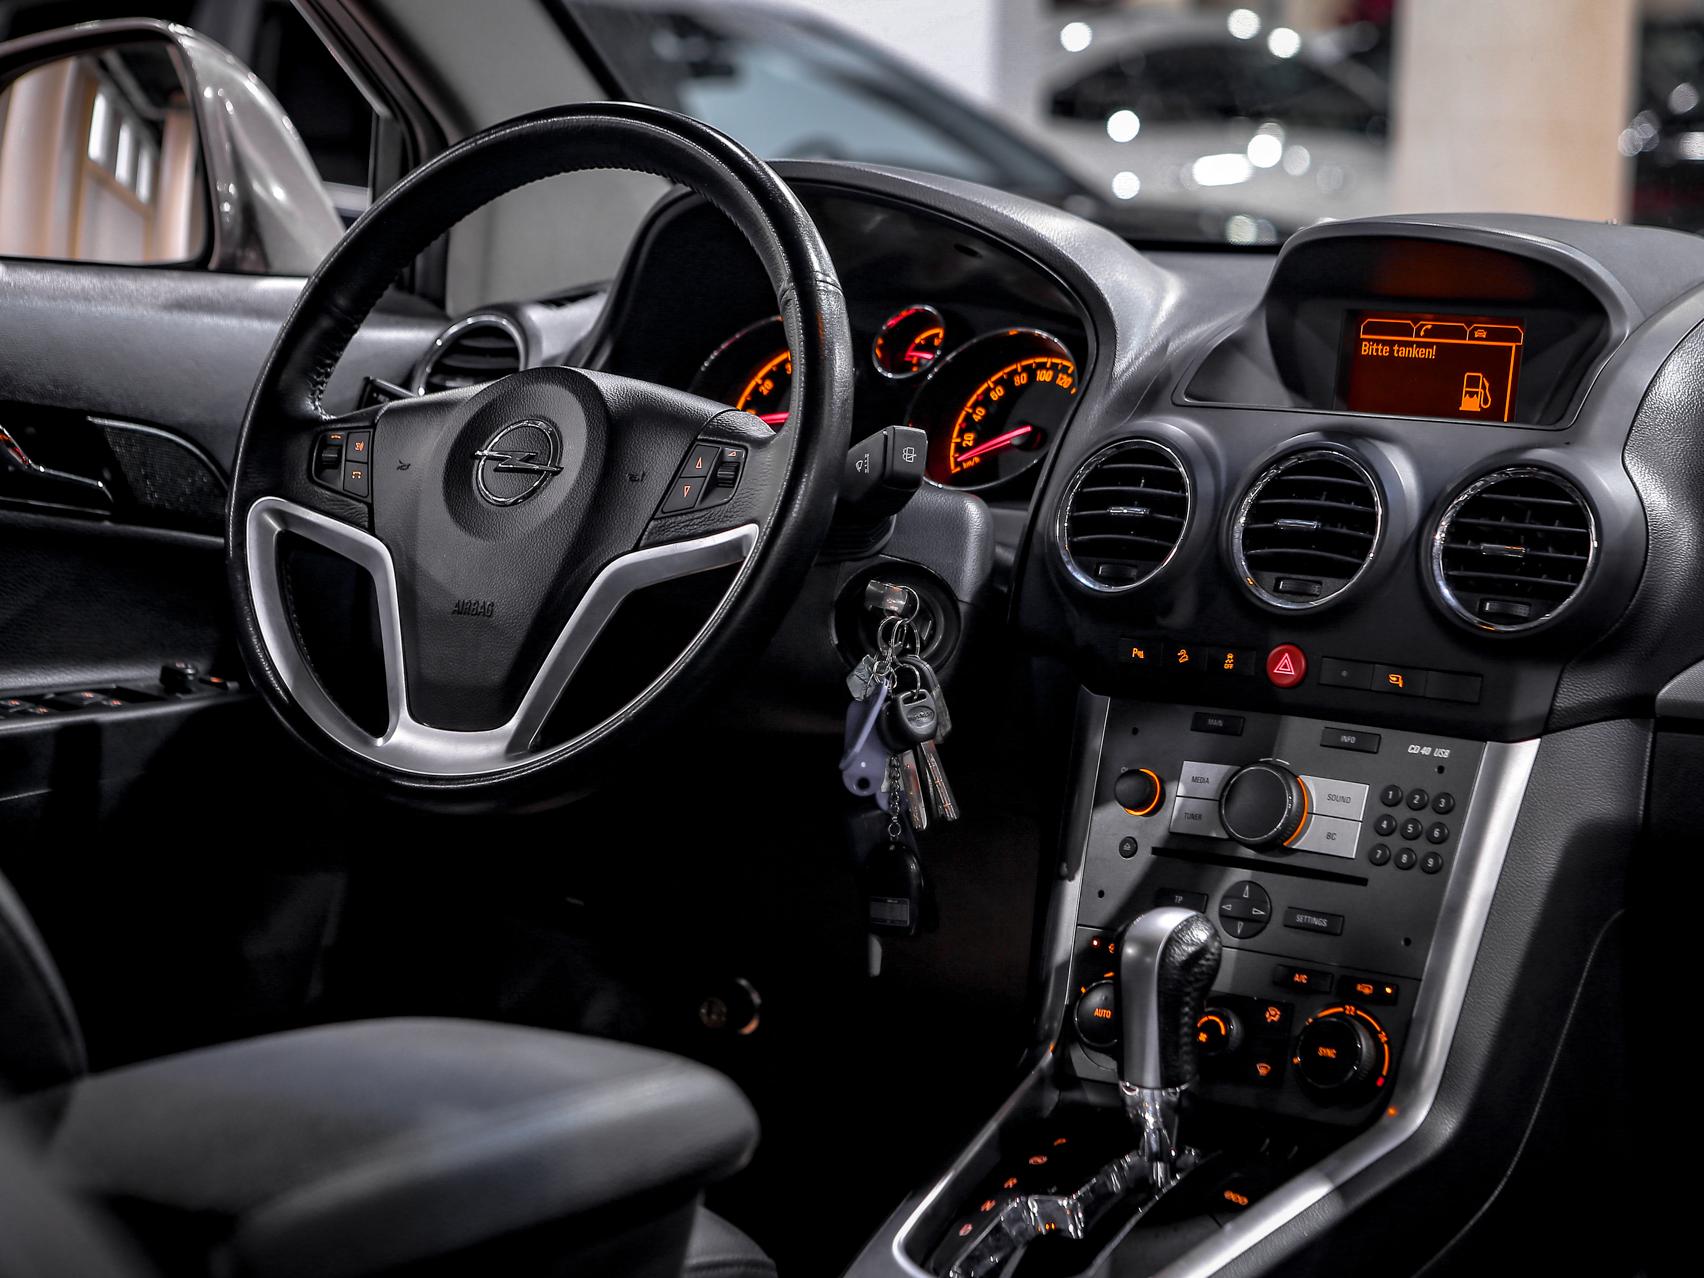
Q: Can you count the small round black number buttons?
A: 9